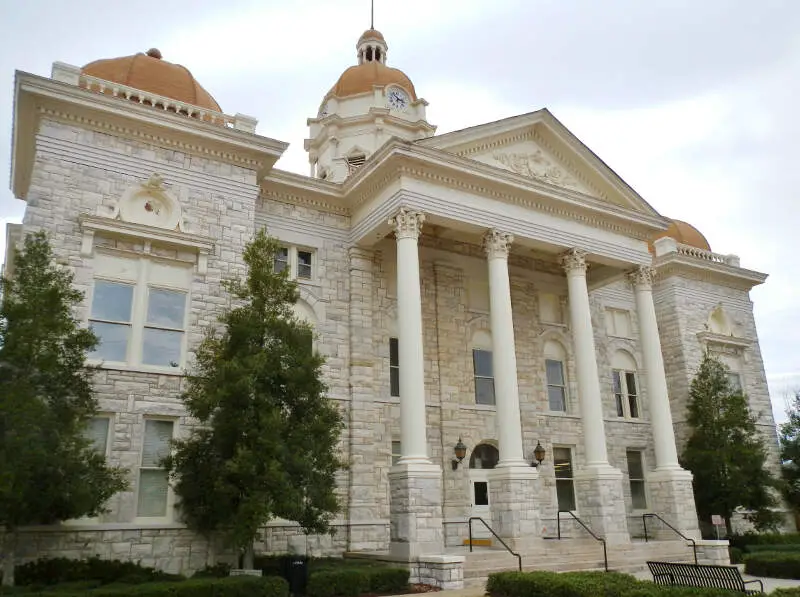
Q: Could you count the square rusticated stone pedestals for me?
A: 4